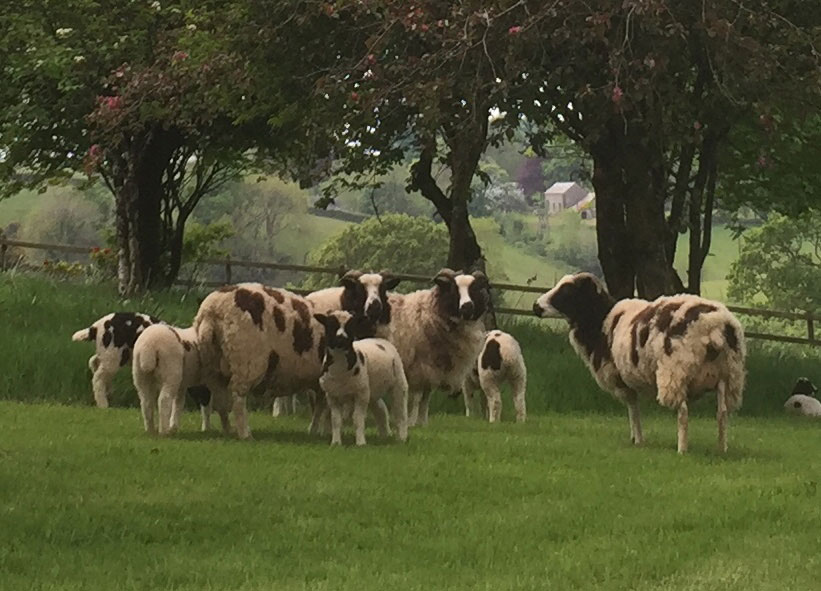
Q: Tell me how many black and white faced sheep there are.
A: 4